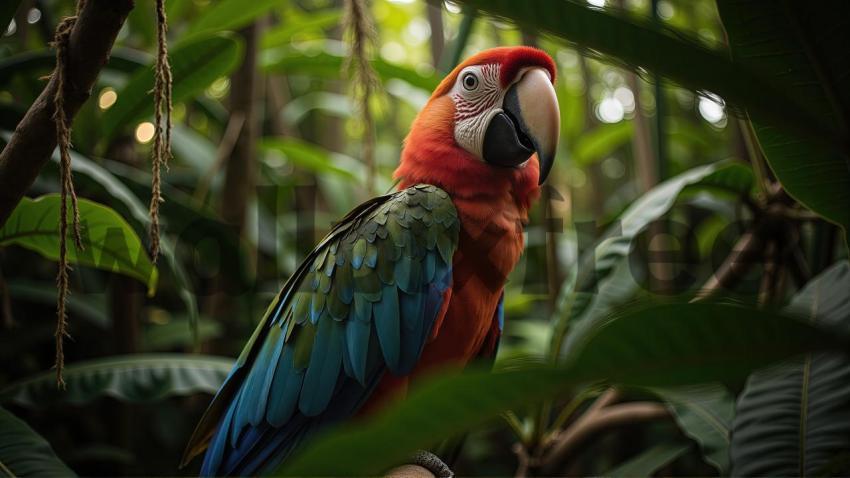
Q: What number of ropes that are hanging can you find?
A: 3